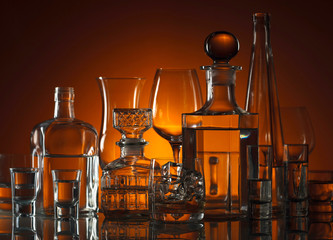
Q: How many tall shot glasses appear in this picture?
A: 2